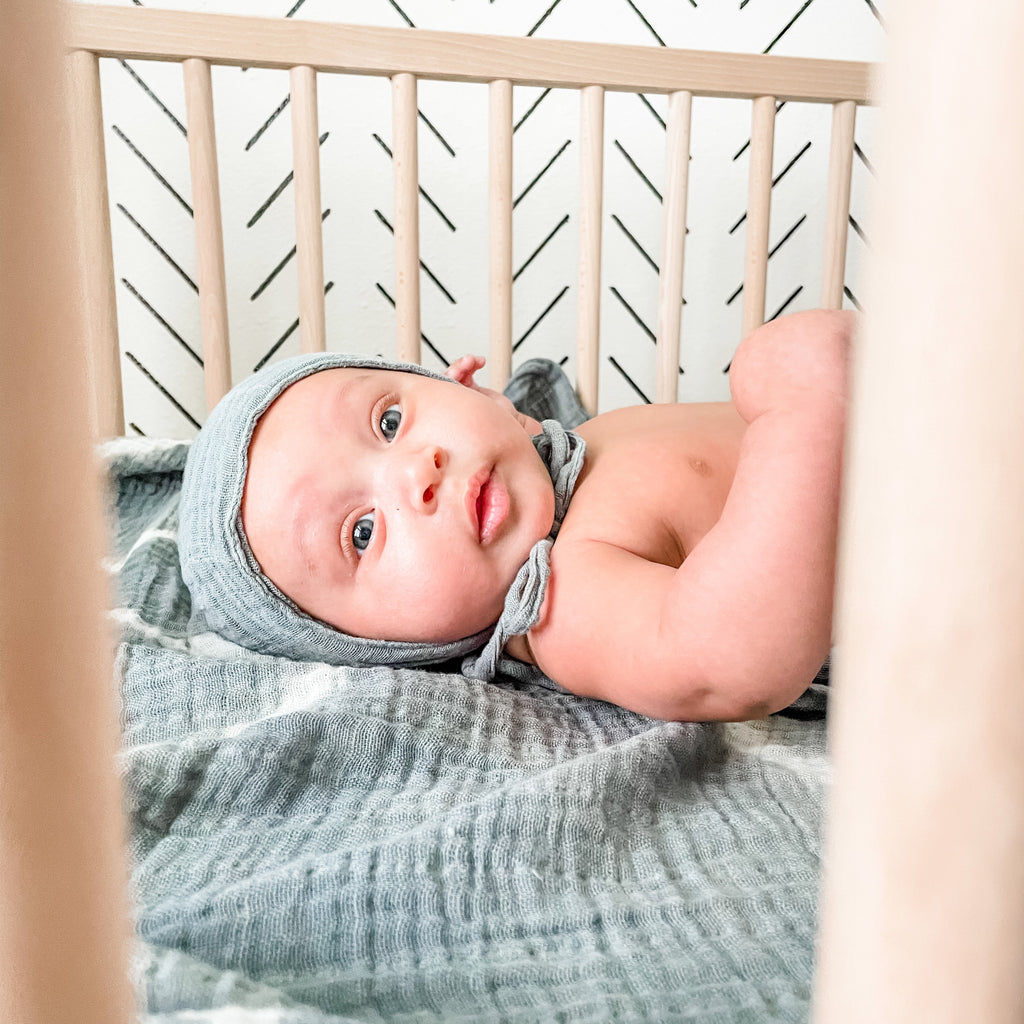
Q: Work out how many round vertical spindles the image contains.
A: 9